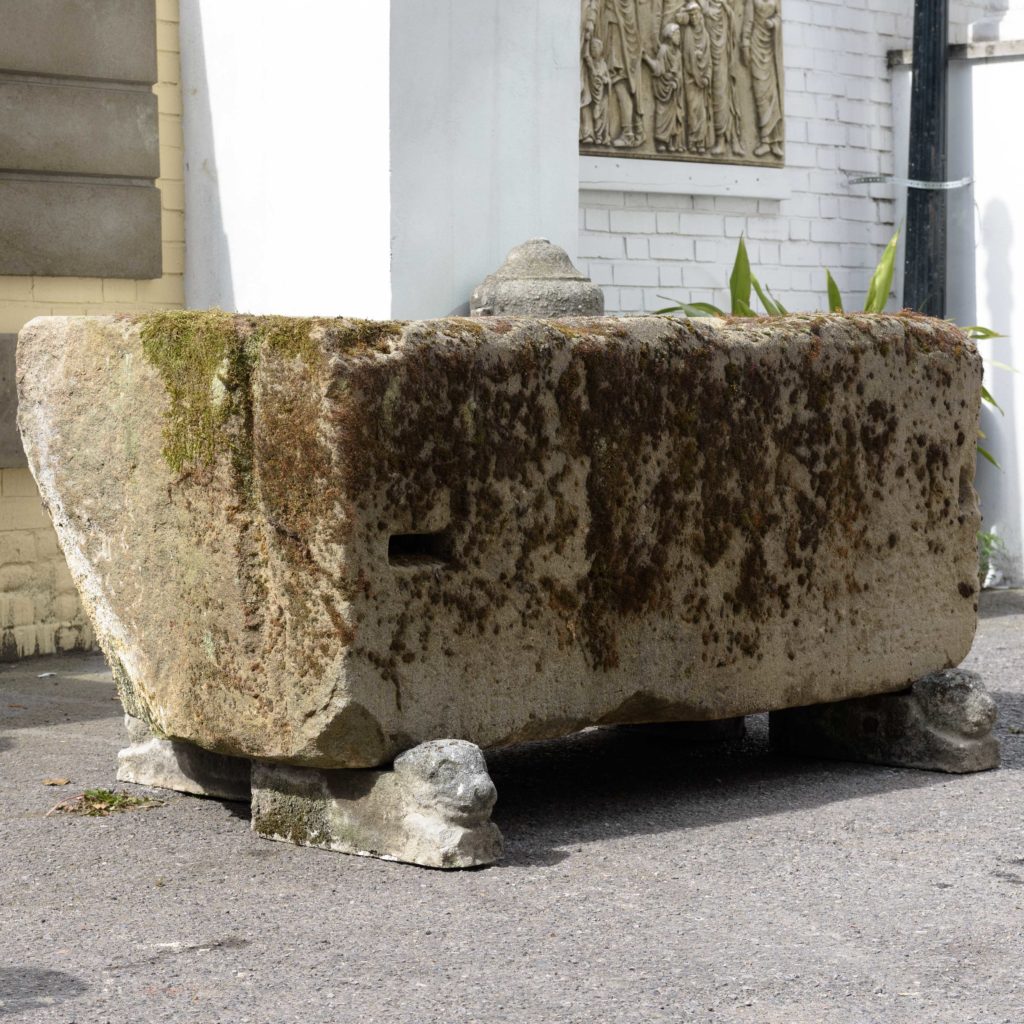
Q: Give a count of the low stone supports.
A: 4